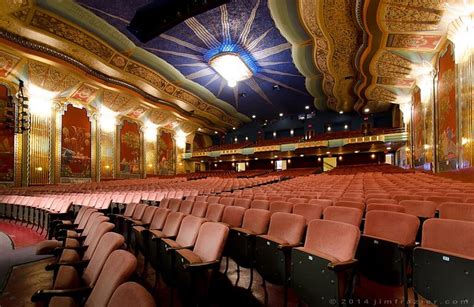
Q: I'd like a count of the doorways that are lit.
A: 4